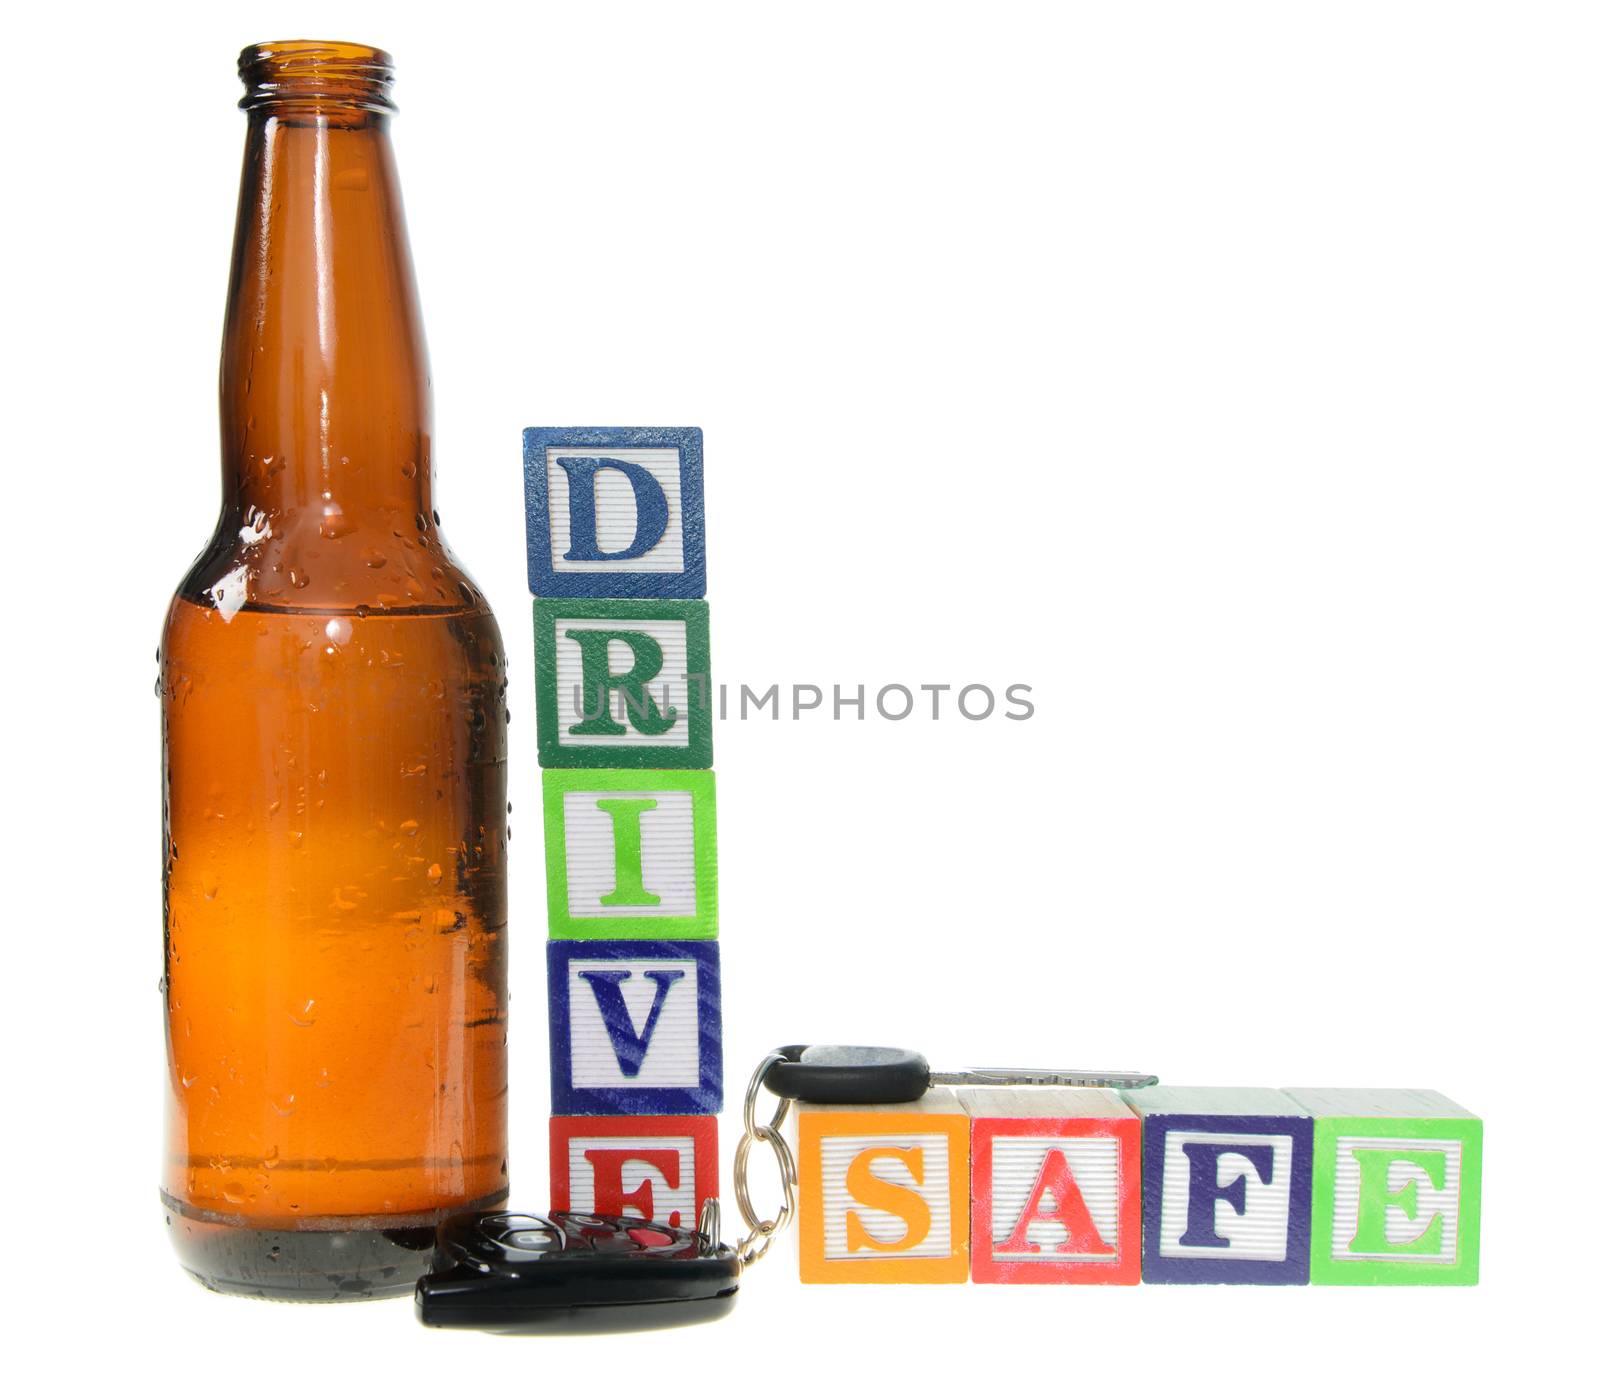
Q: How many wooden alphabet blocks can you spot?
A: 9